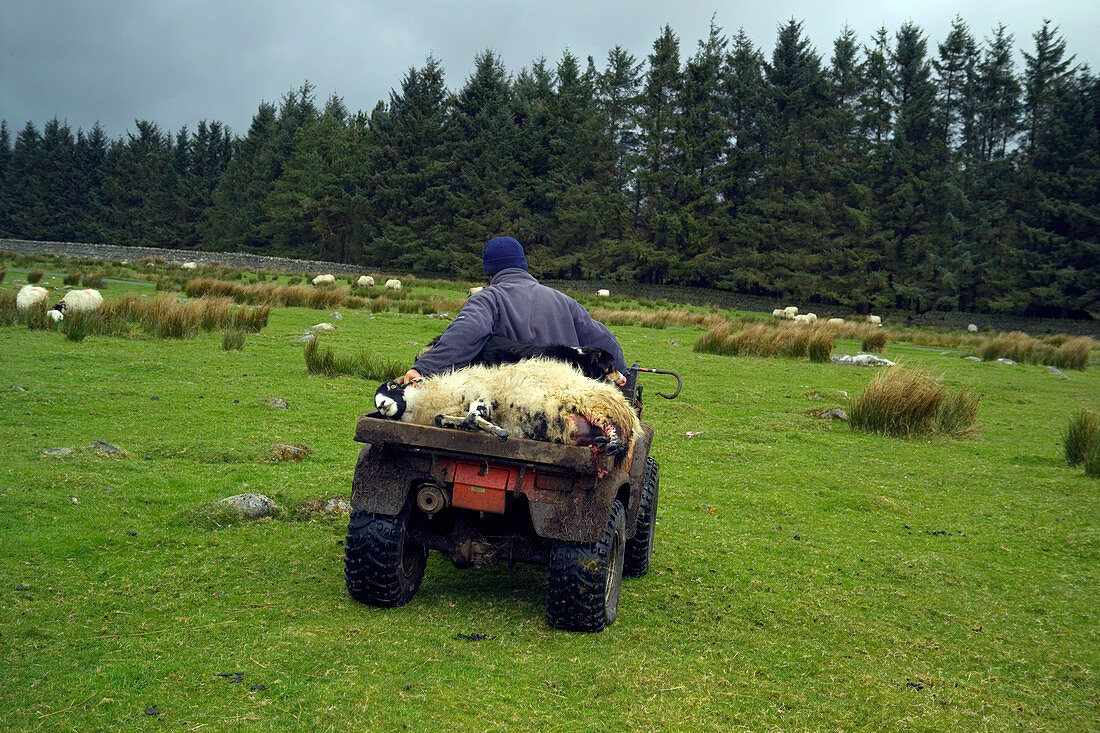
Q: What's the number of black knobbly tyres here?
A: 3